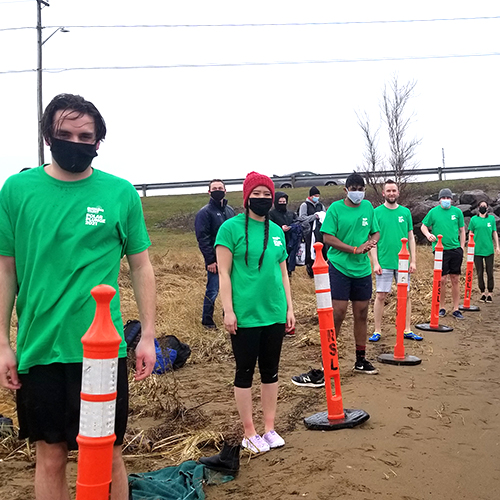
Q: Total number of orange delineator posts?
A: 5